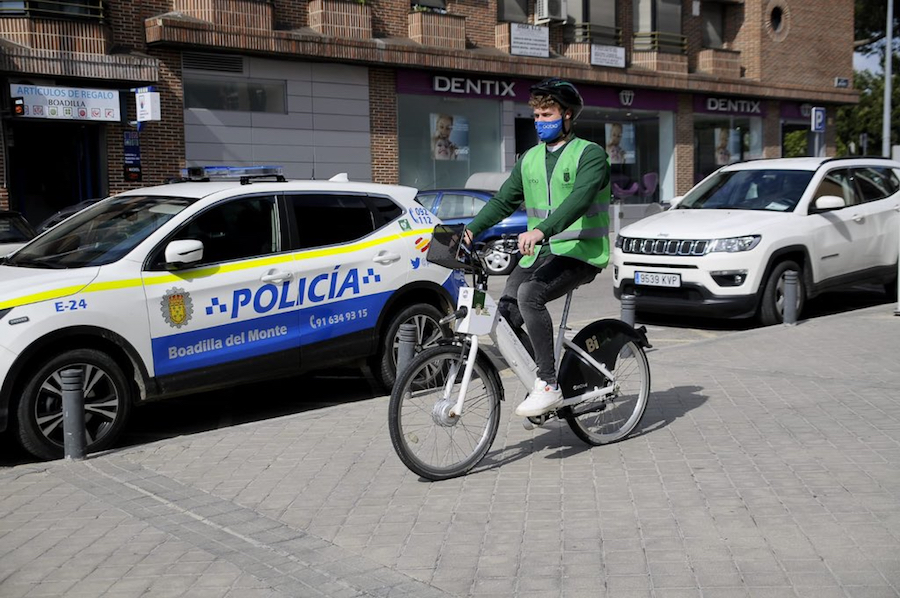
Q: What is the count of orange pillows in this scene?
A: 0